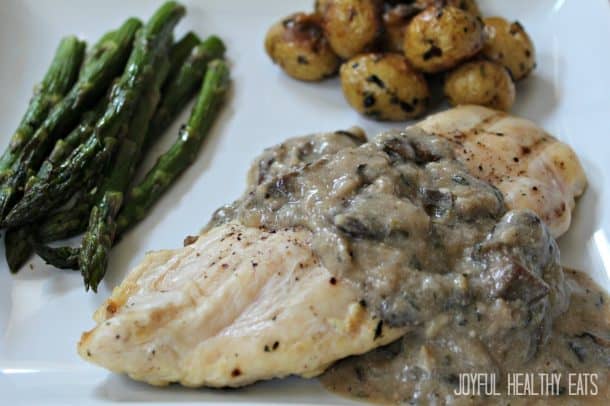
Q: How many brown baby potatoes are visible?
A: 8